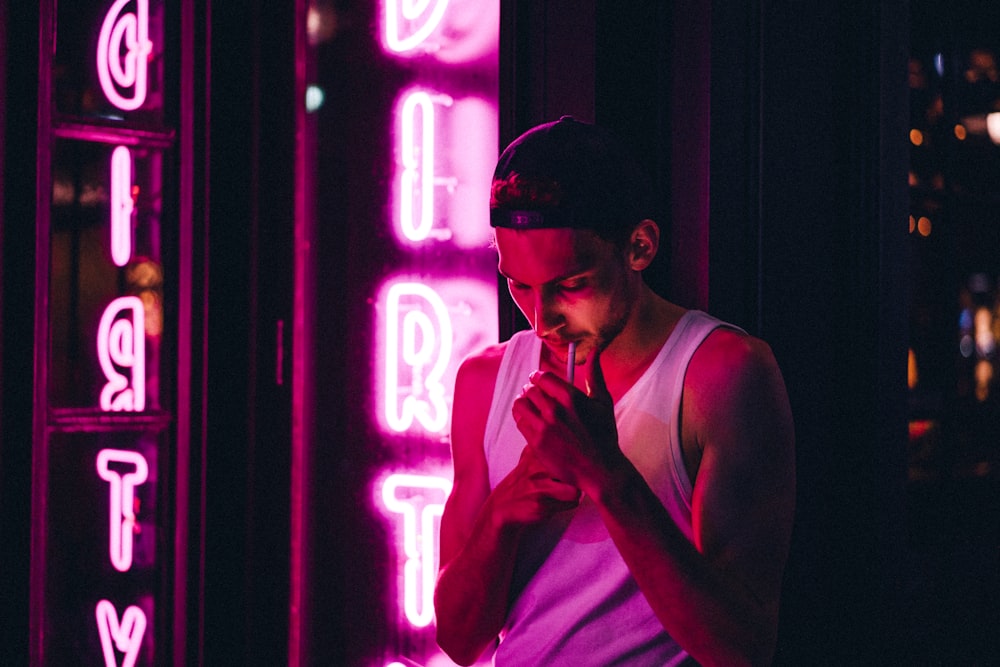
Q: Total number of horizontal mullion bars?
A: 2